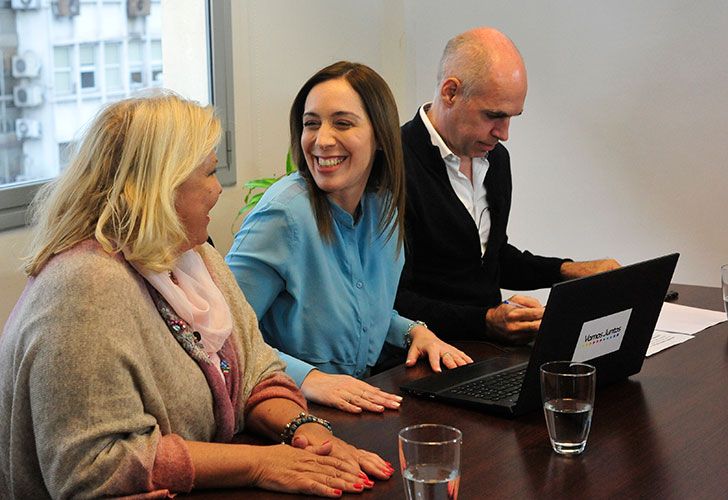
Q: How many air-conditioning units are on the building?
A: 6